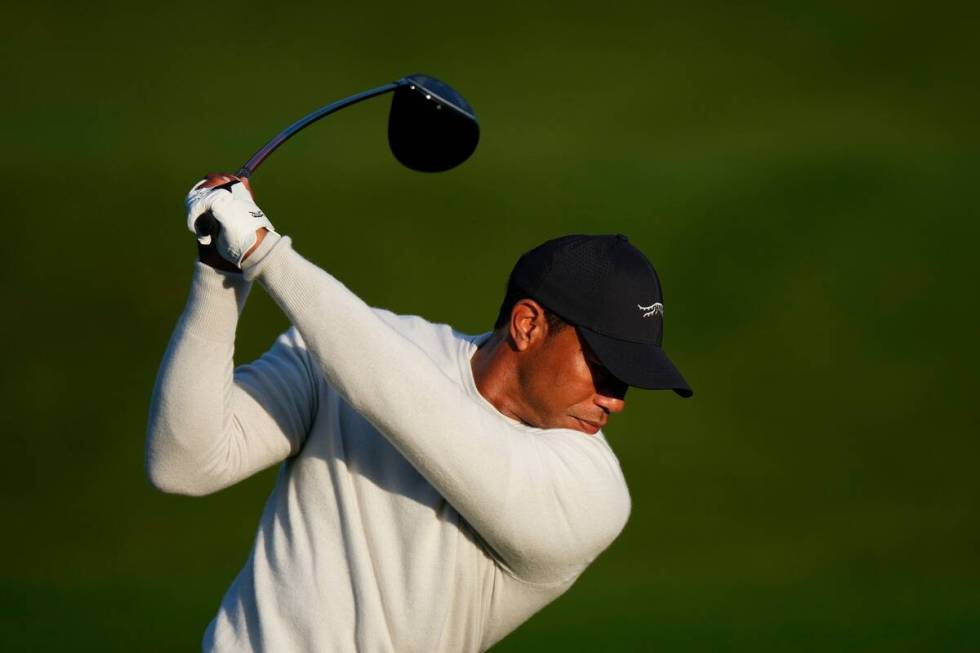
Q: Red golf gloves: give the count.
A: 0